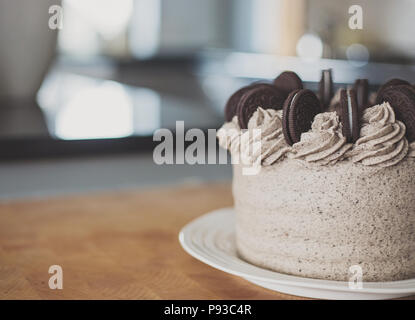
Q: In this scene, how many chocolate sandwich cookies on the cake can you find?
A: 9